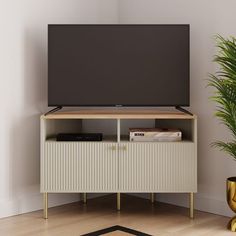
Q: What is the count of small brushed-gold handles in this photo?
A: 2